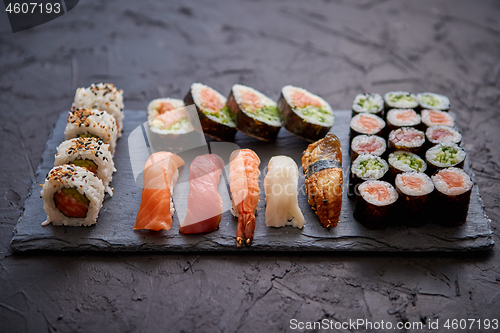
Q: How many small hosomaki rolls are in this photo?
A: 15